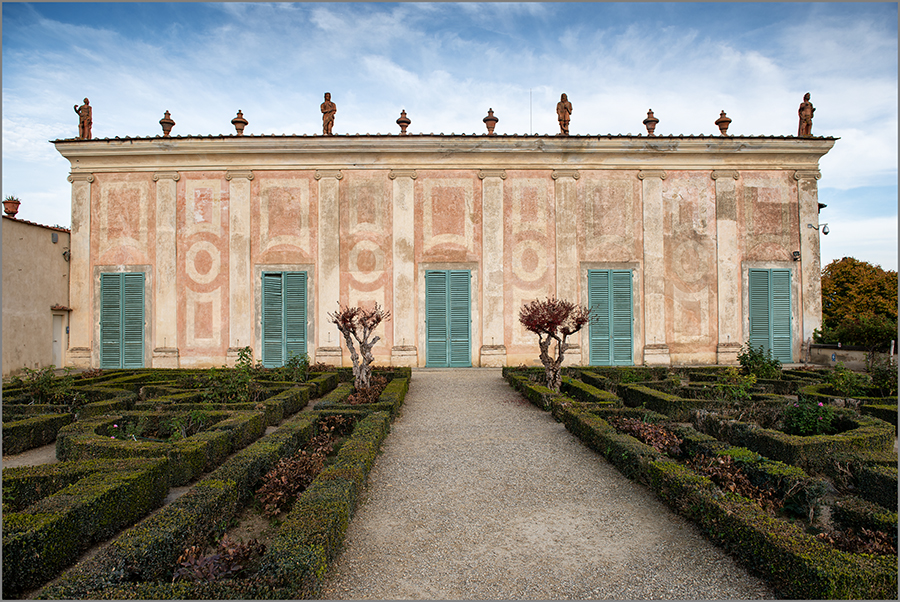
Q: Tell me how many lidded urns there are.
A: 6